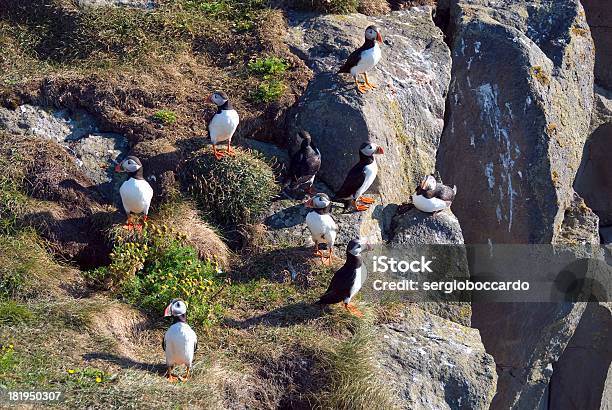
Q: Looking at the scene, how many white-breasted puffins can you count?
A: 8